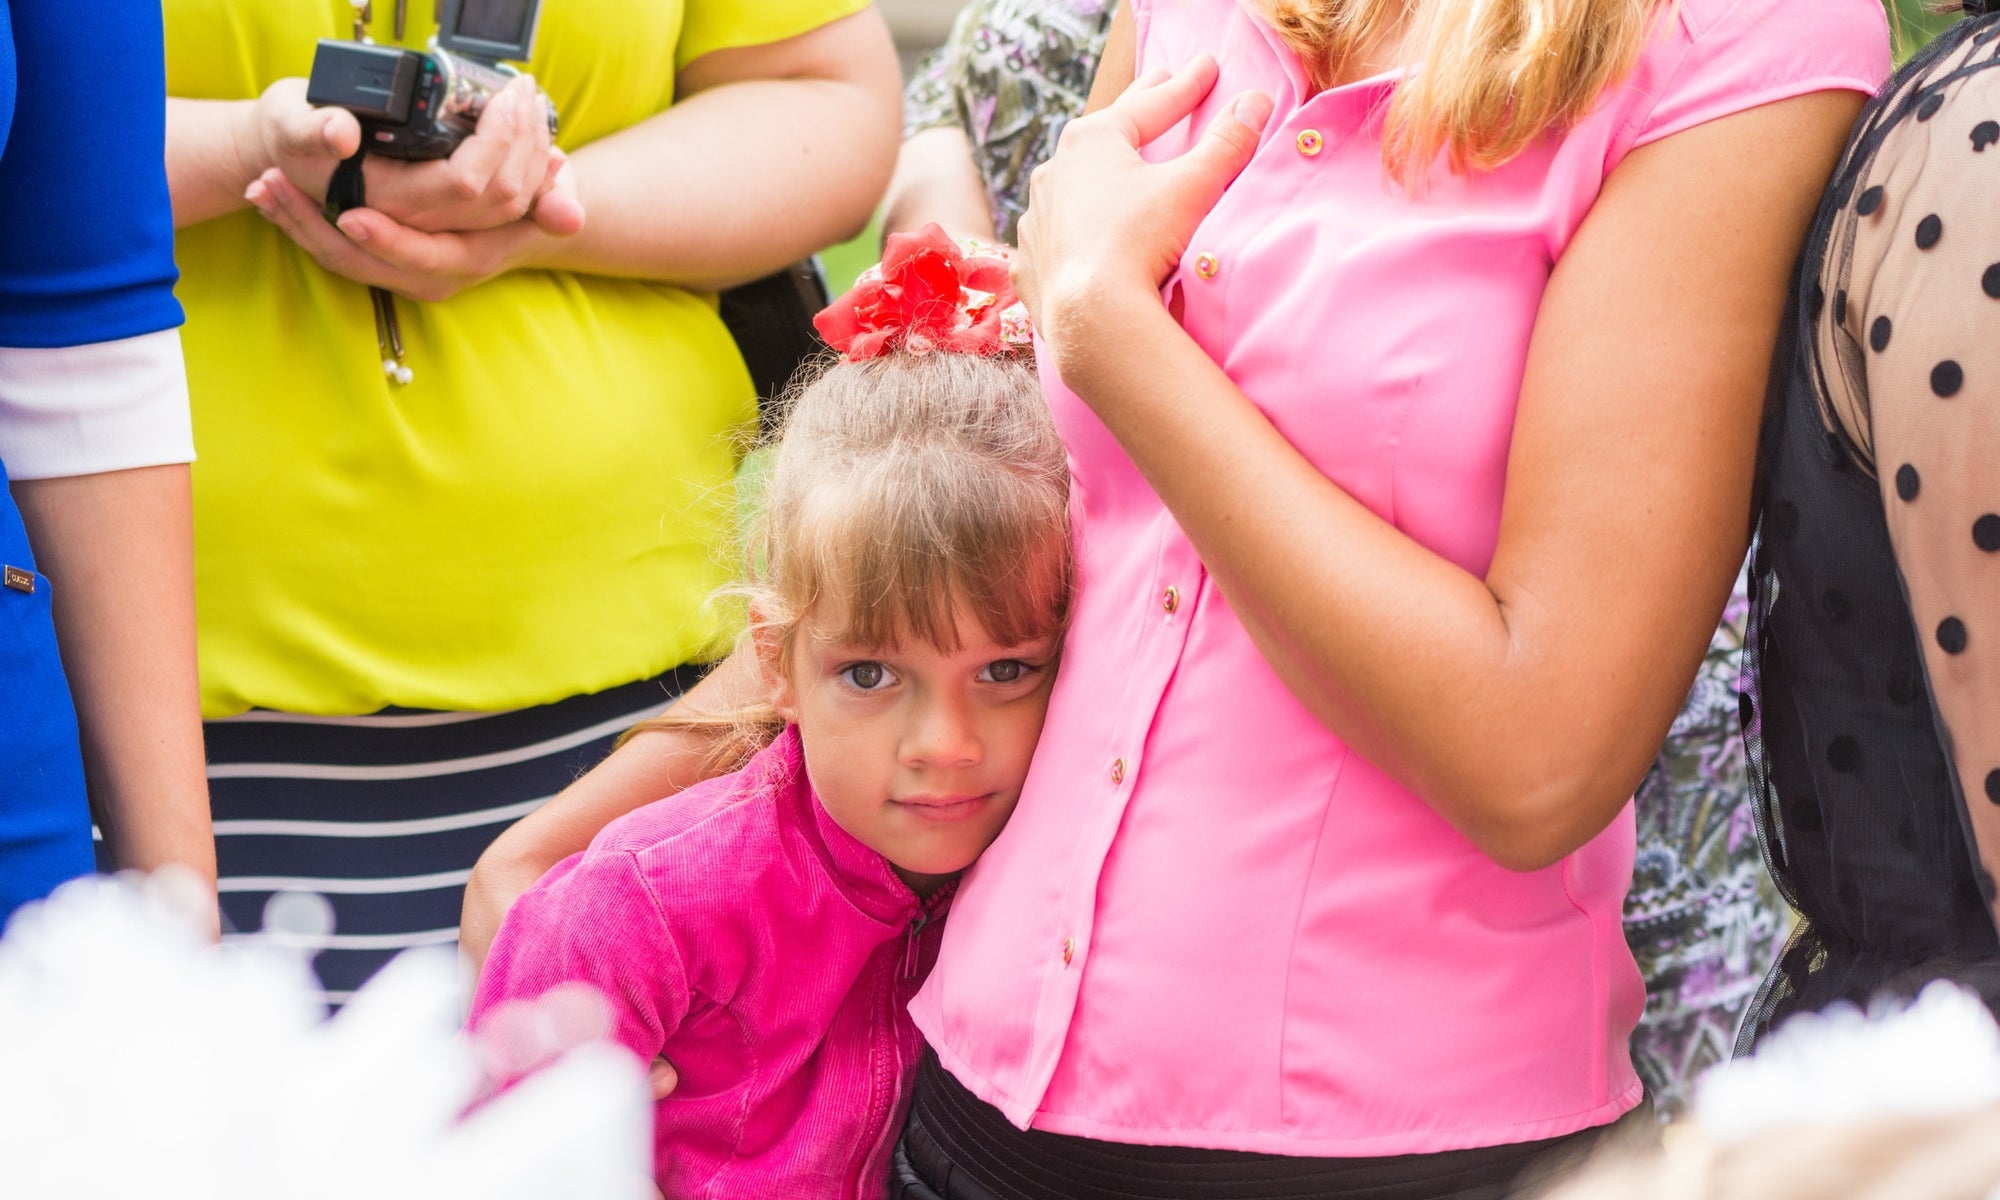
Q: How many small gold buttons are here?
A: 5